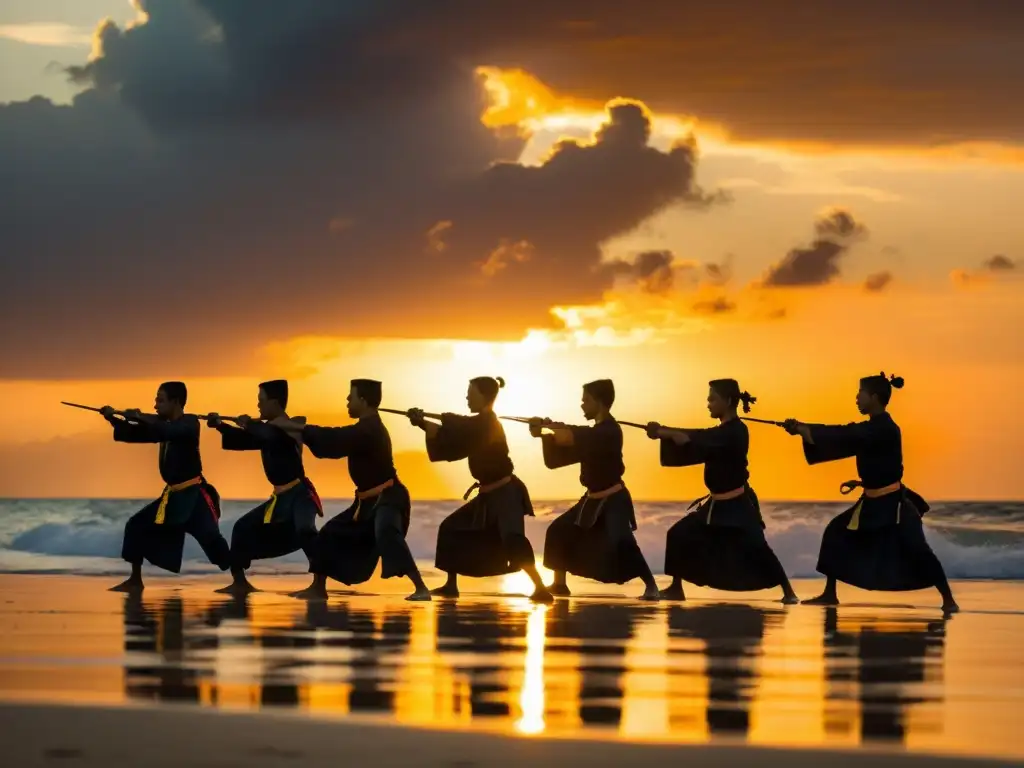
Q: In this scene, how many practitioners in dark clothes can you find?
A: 7